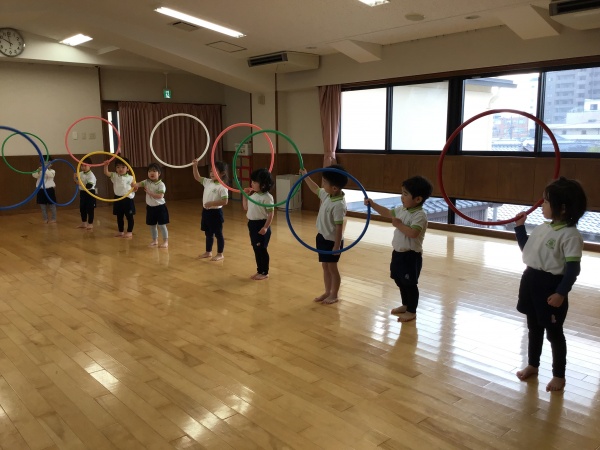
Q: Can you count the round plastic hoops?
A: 10